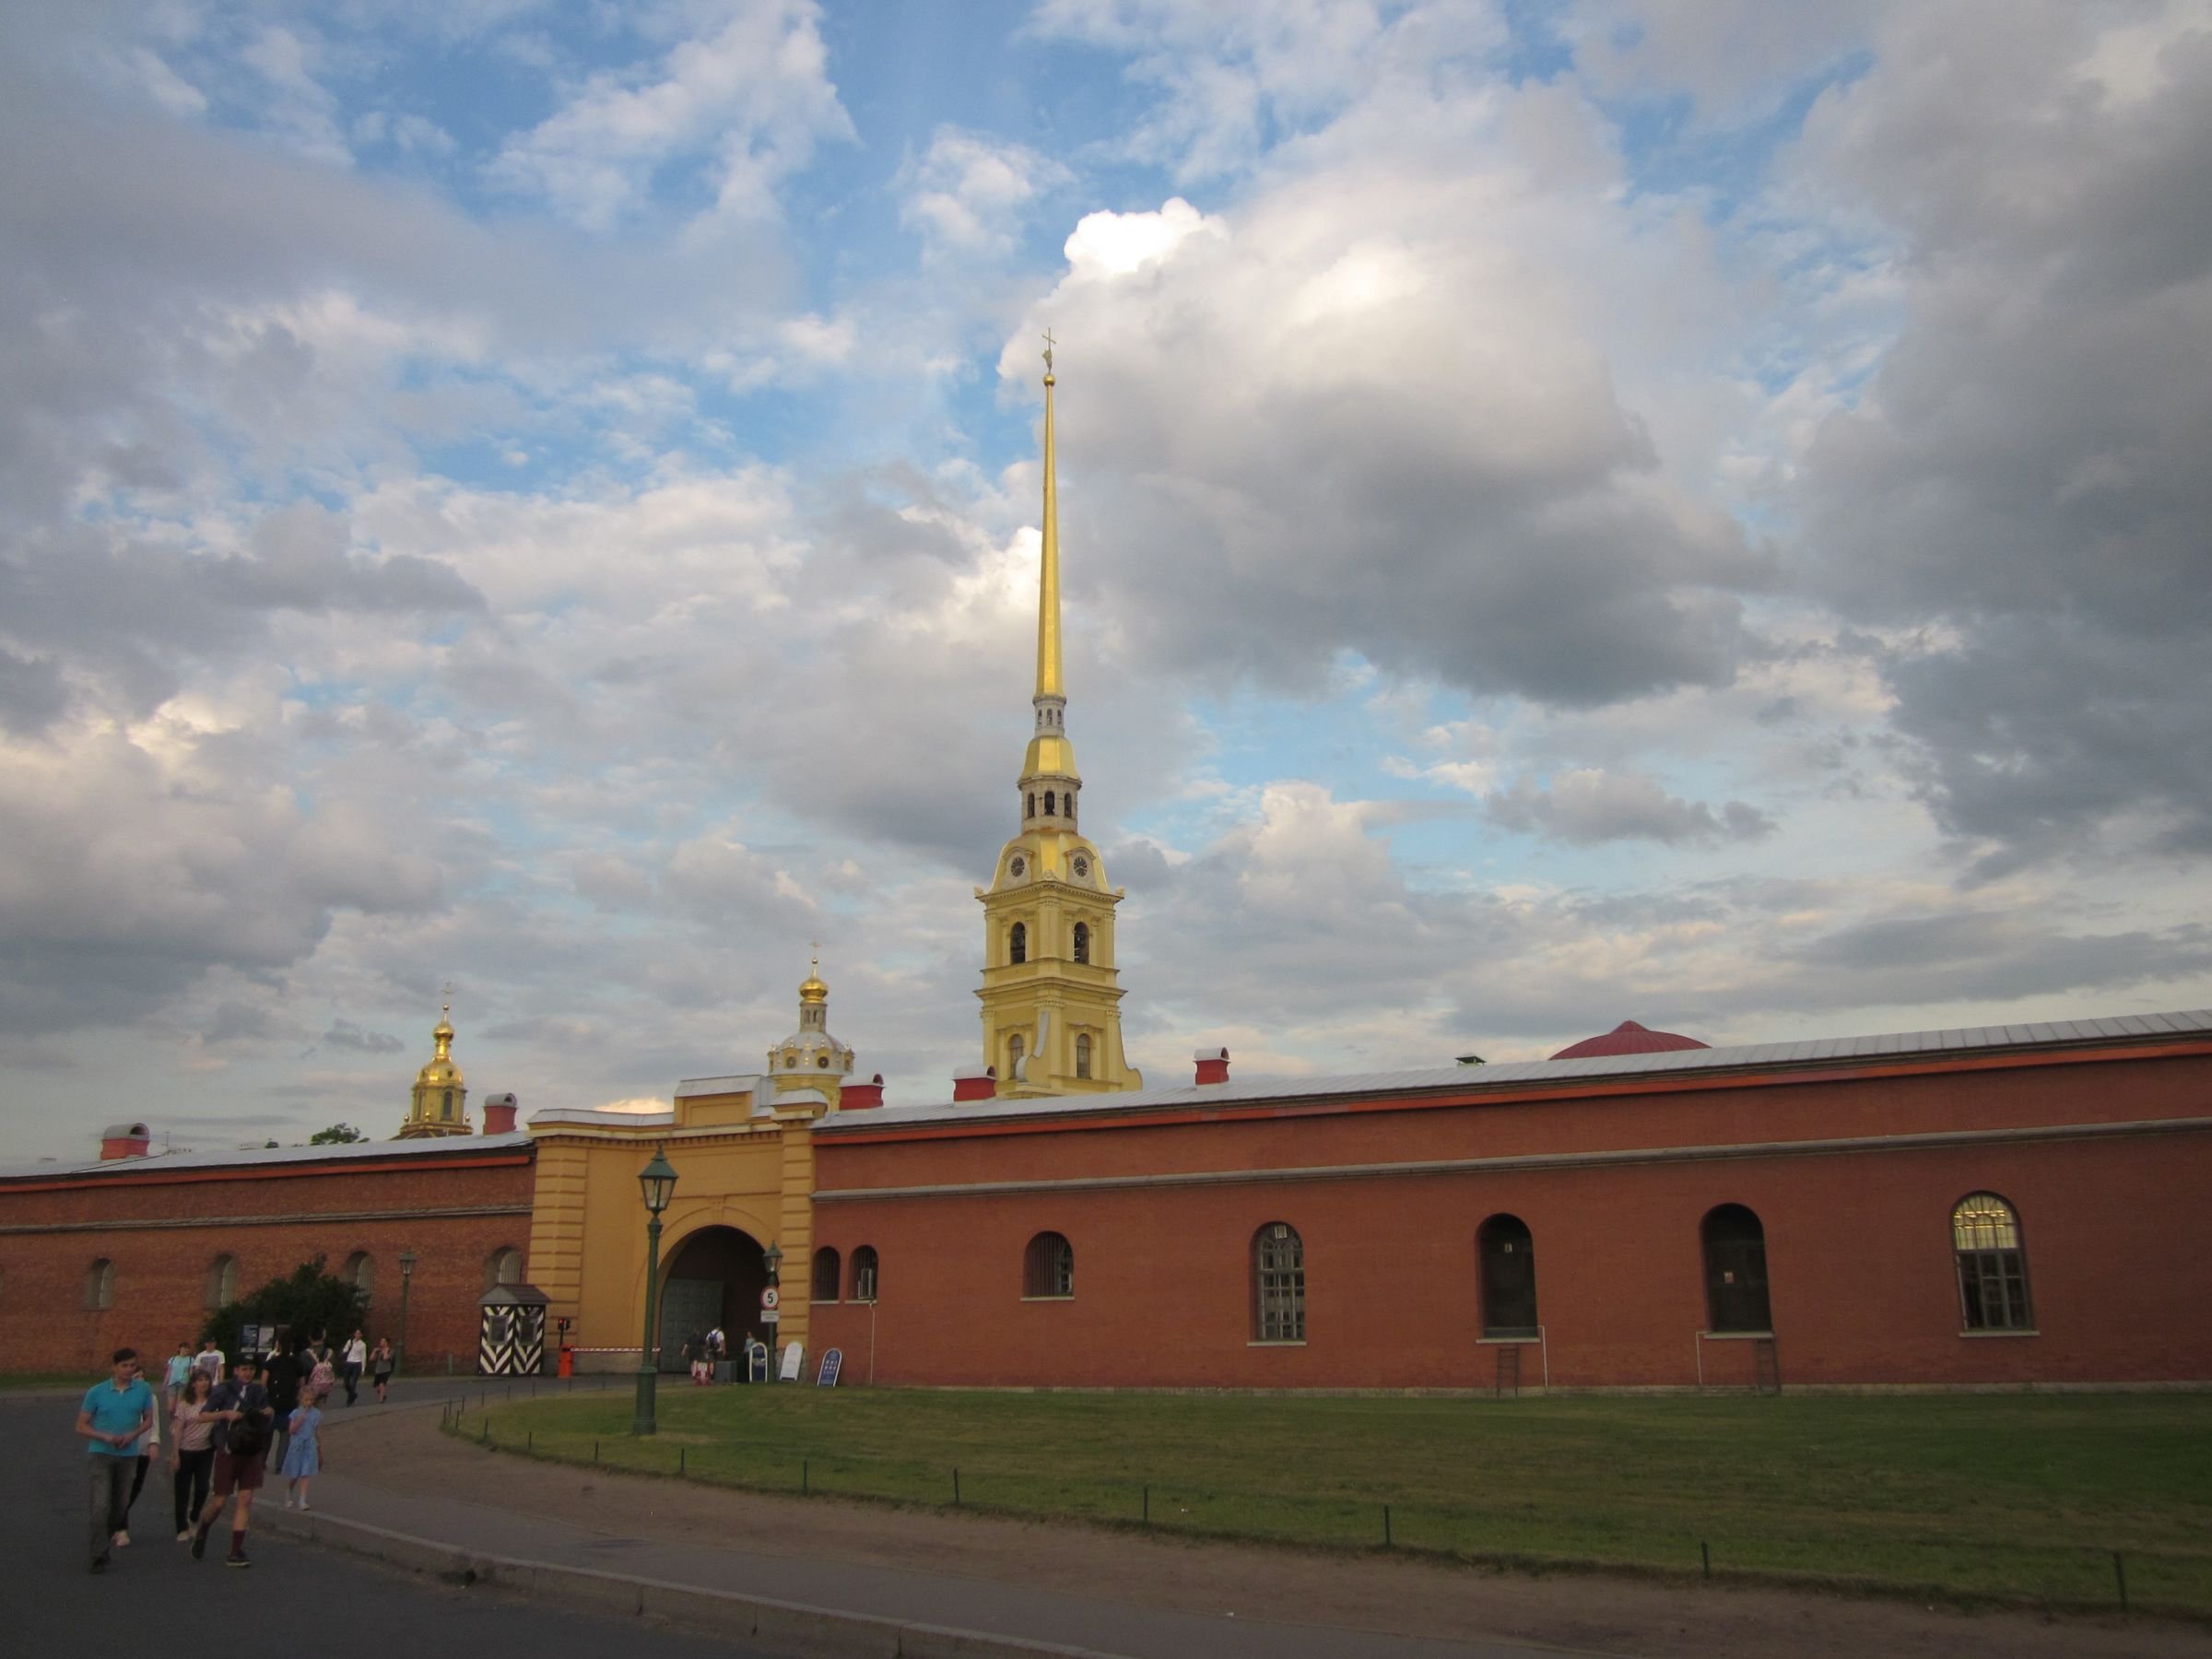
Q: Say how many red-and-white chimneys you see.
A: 5